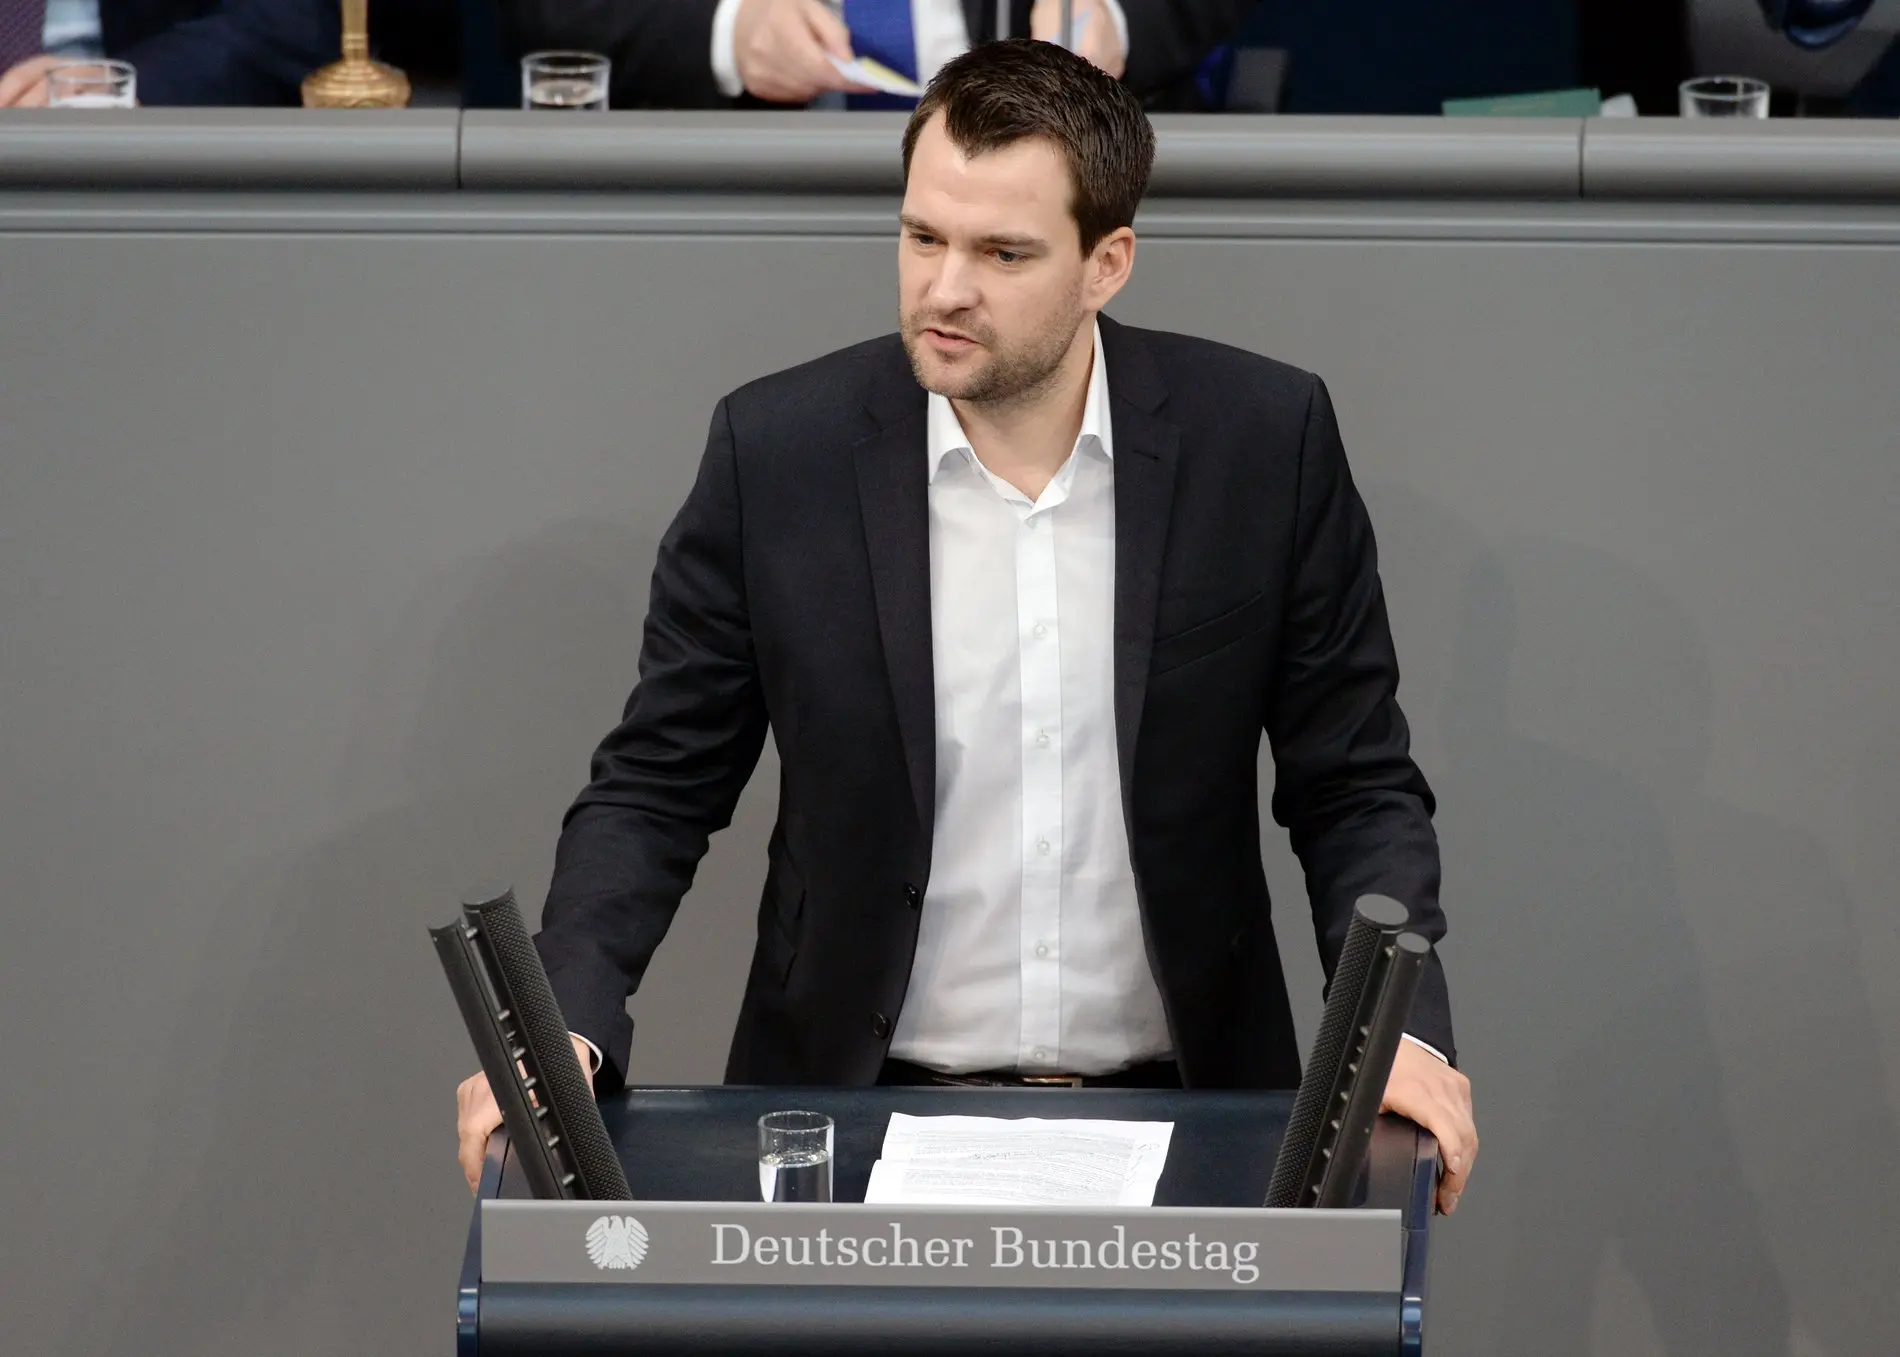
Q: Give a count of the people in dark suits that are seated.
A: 2